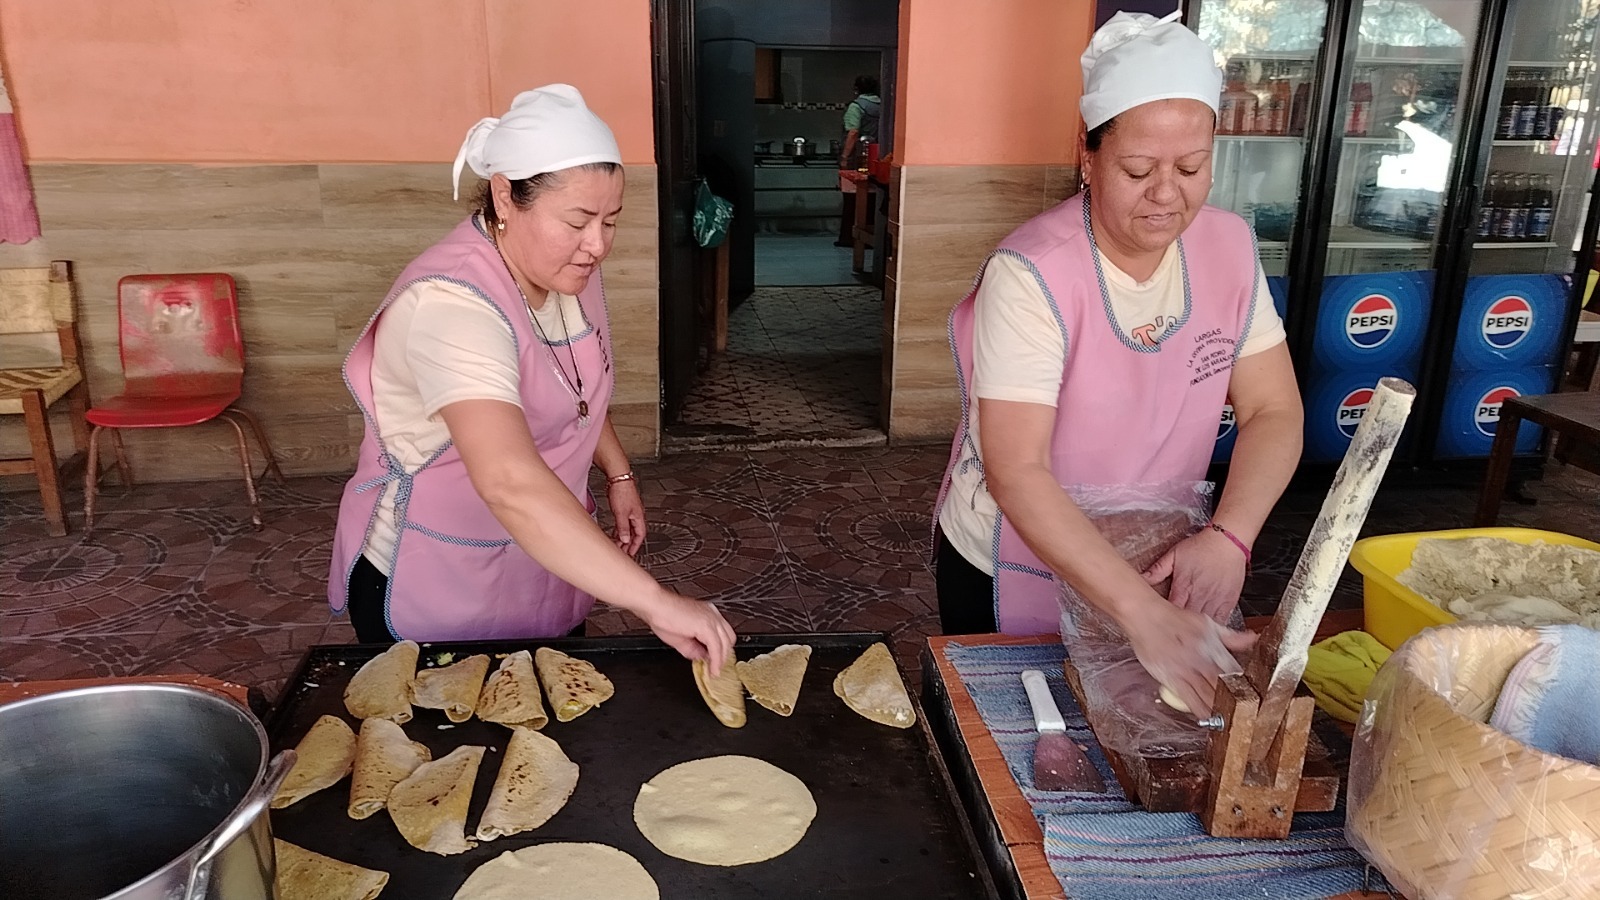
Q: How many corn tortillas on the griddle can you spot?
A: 14